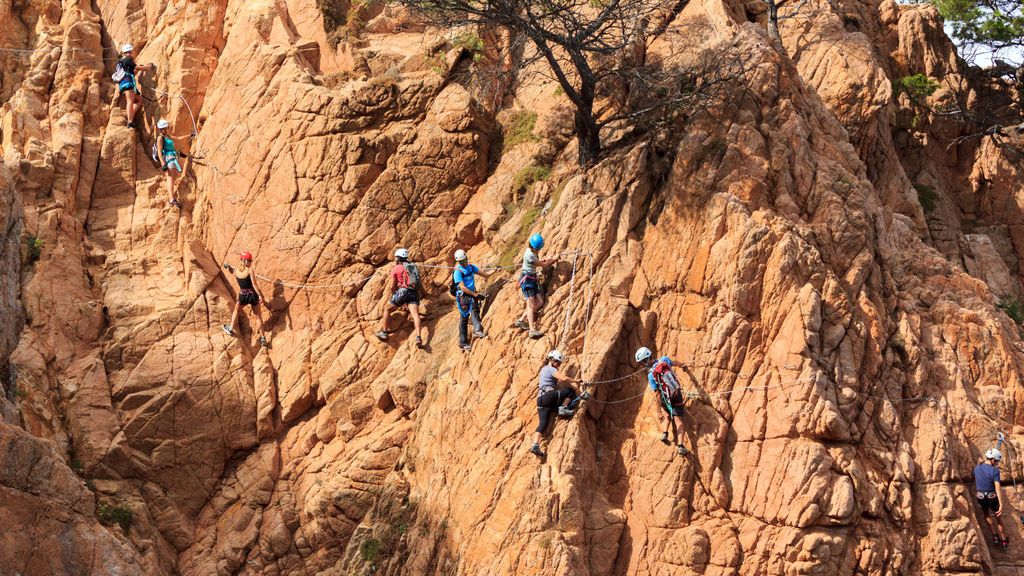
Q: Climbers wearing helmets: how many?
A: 9